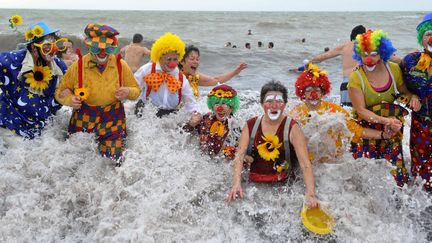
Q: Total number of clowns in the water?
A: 8